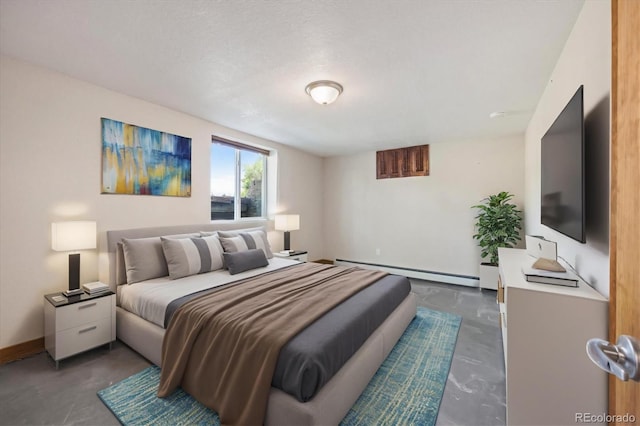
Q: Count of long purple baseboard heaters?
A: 0